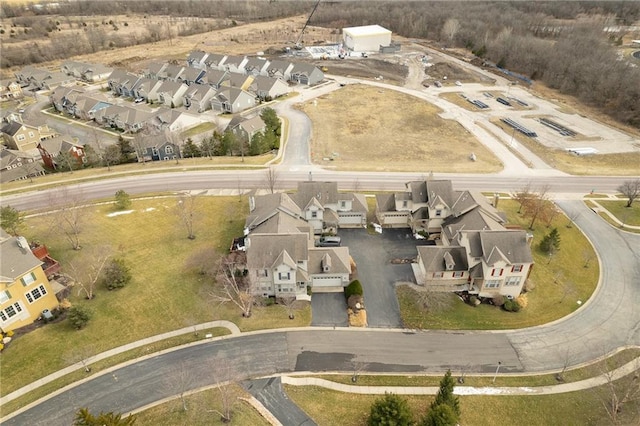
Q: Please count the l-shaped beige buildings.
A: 2